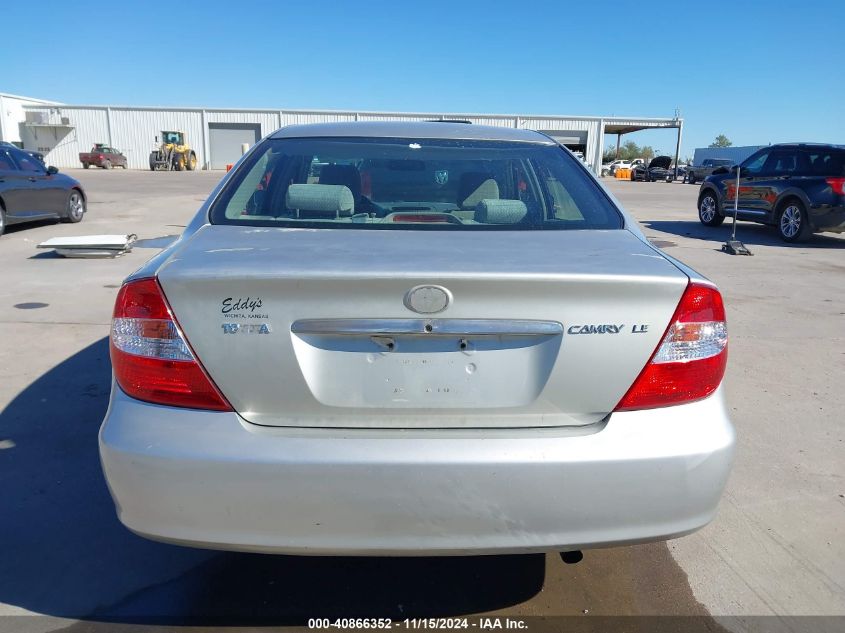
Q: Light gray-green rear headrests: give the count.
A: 2